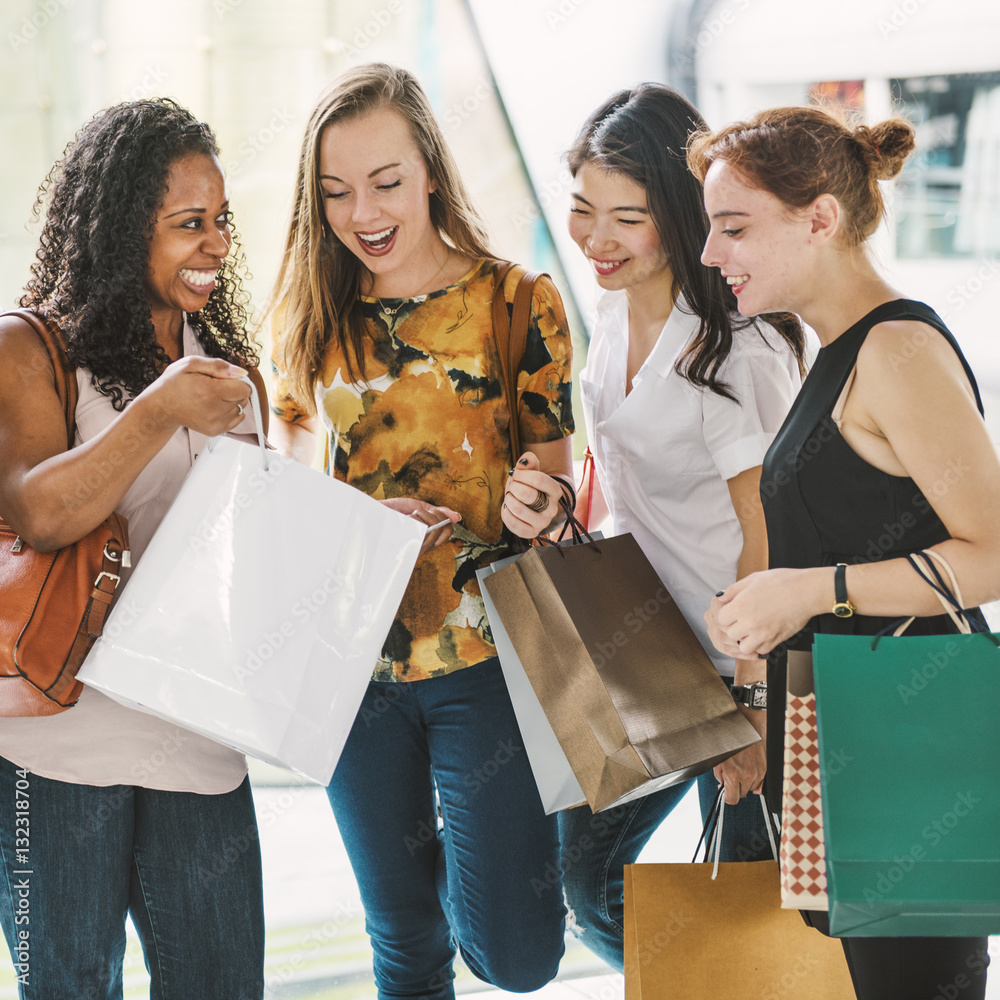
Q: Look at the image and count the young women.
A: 4